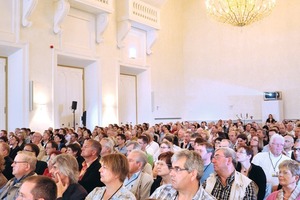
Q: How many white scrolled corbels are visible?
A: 5